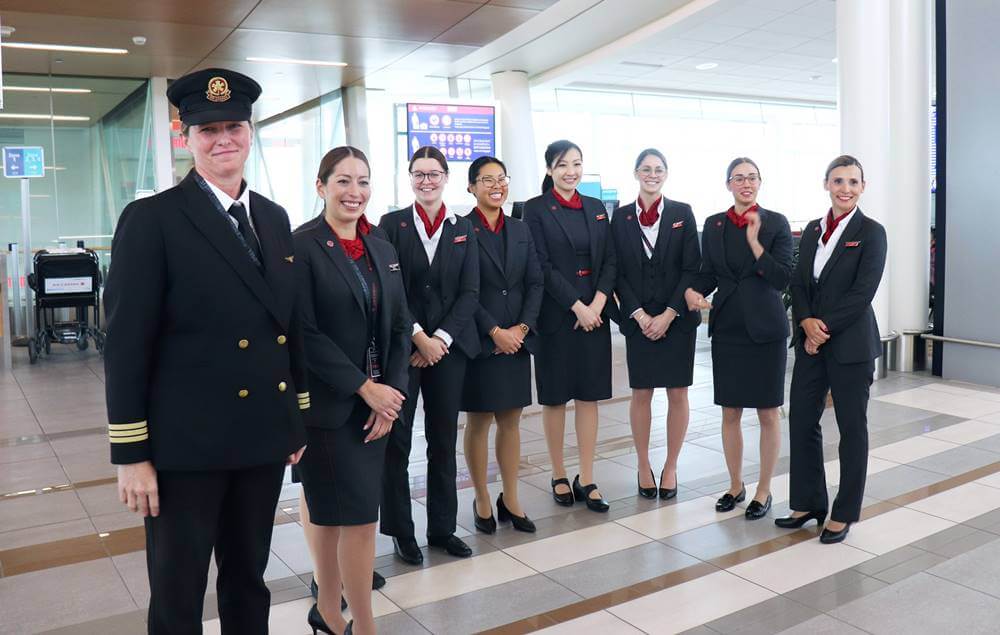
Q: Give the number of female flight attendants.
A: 7